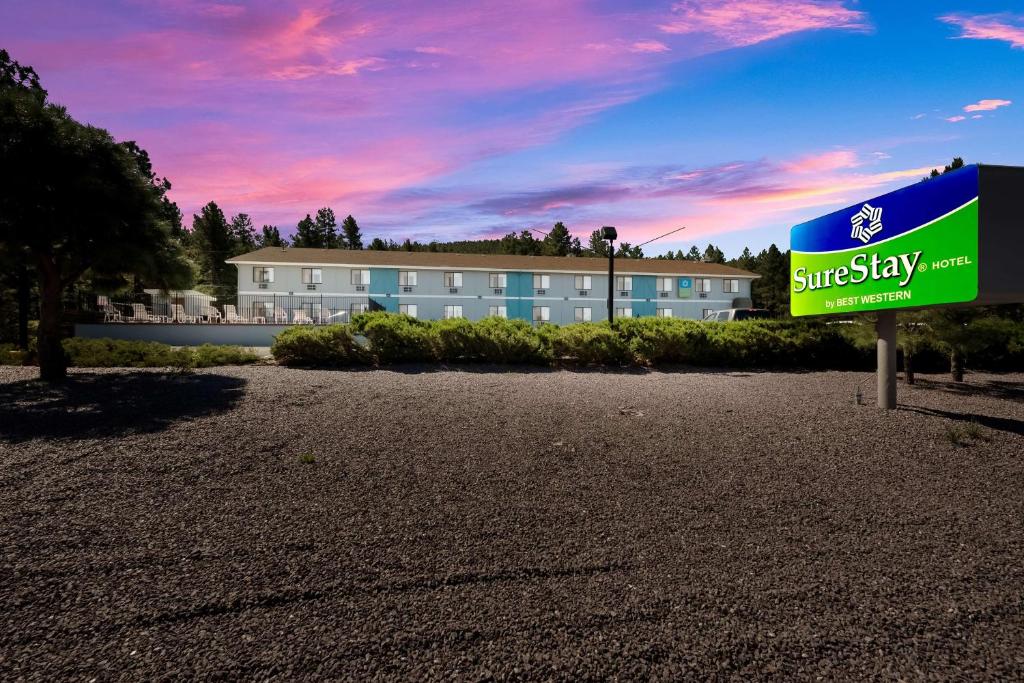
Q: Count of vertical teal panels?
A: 3